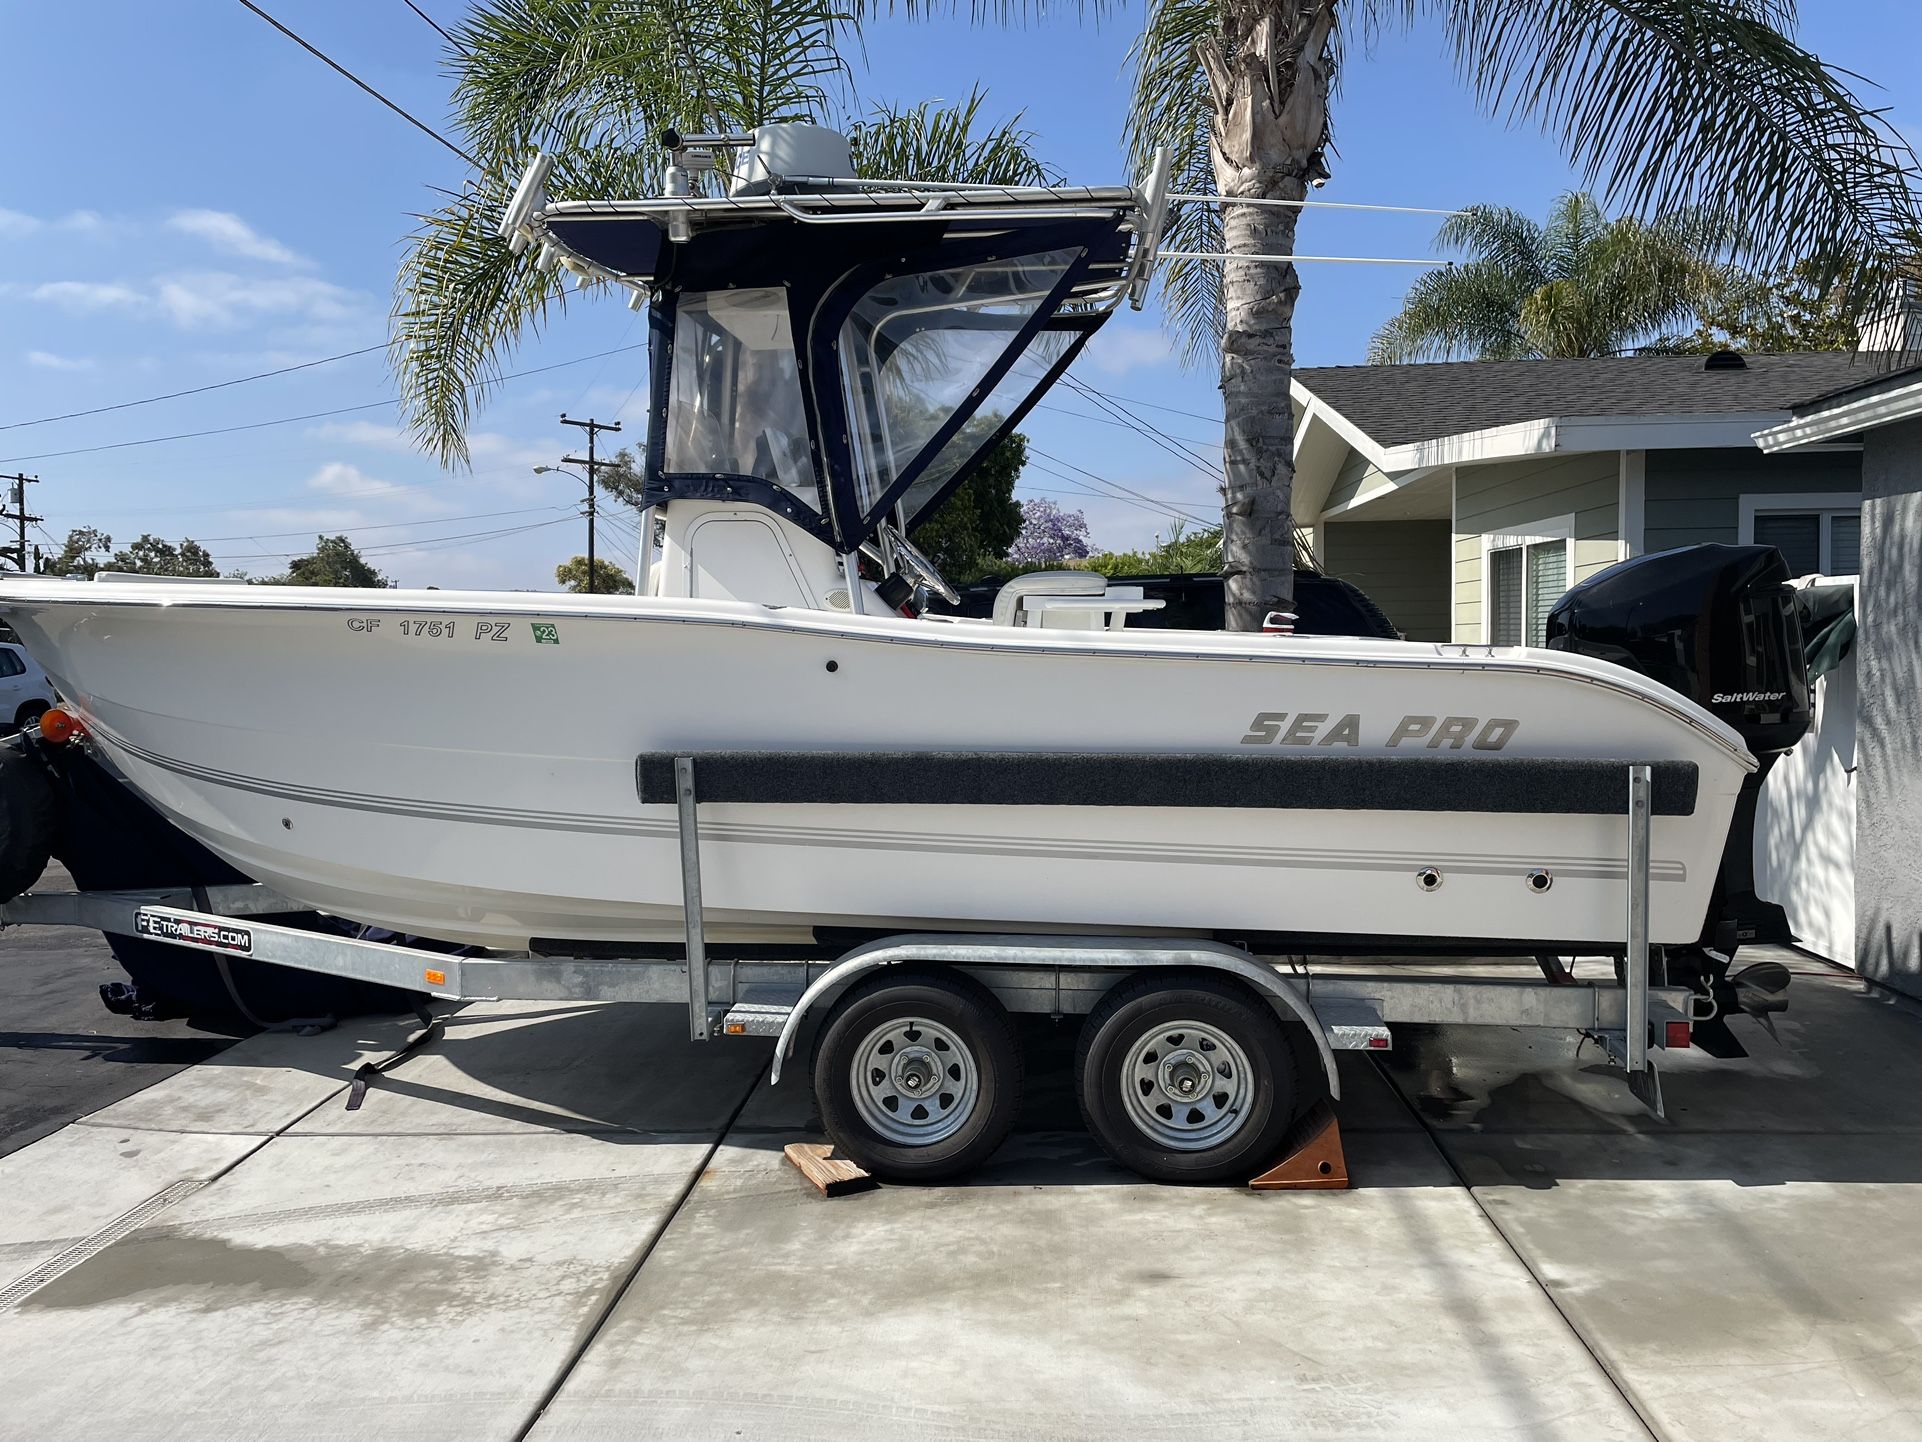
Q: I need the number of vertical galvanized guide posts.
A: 2